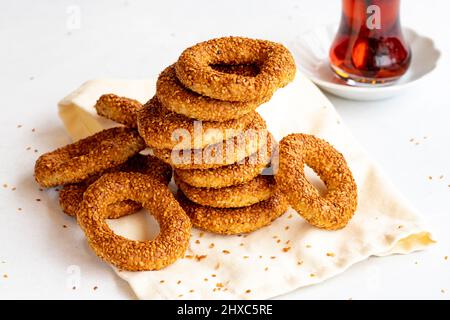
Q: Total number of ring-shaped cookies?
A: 12